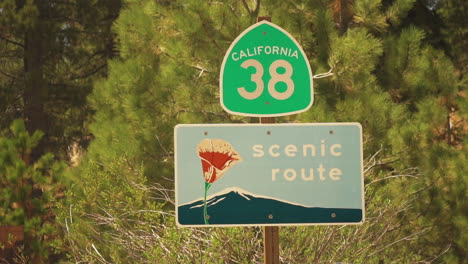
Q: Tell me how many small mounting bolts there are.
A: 8